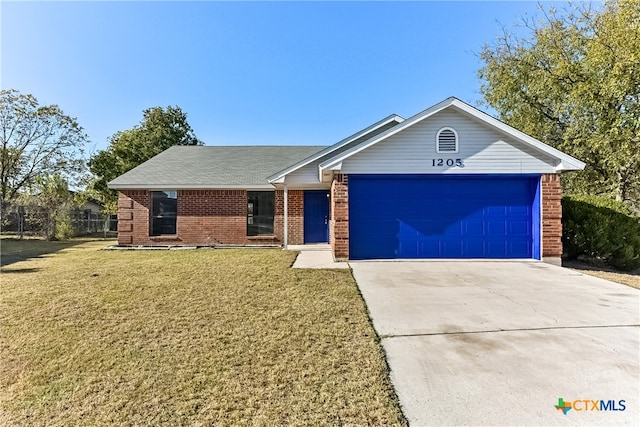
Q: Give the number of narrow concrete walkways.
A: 1